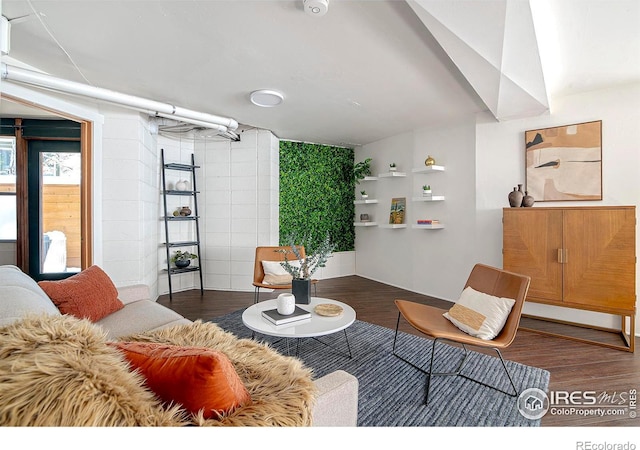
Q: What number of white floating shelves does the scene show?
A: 8